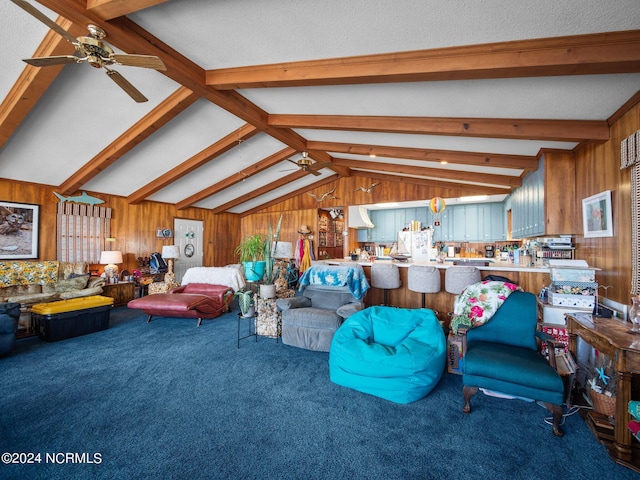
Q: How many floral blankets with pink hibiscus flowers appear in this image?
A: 1